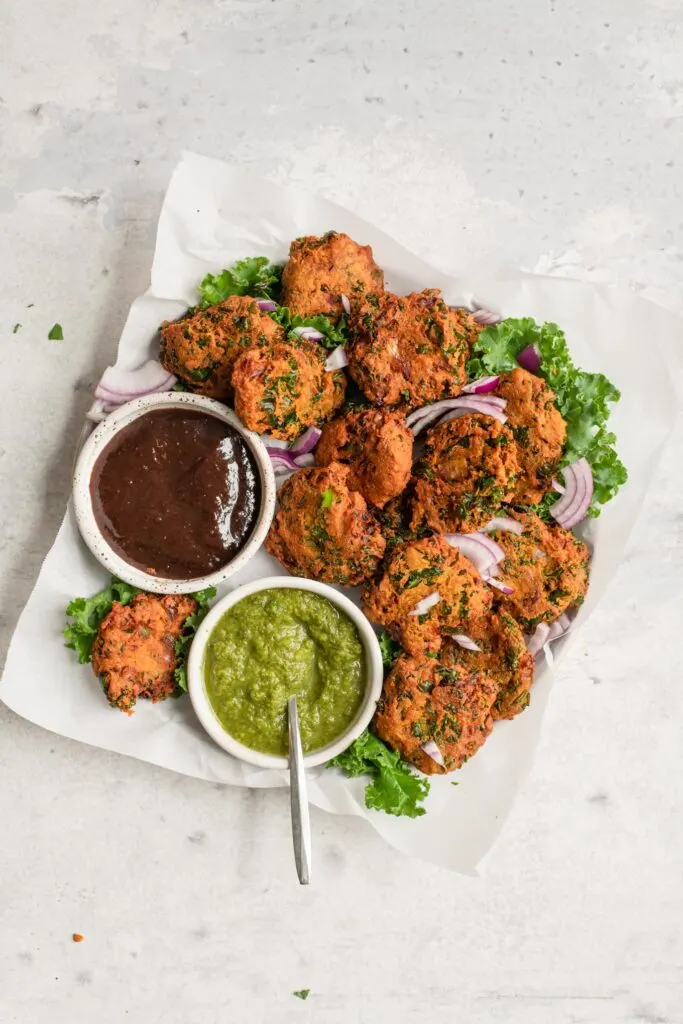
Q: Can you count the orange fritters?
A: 13